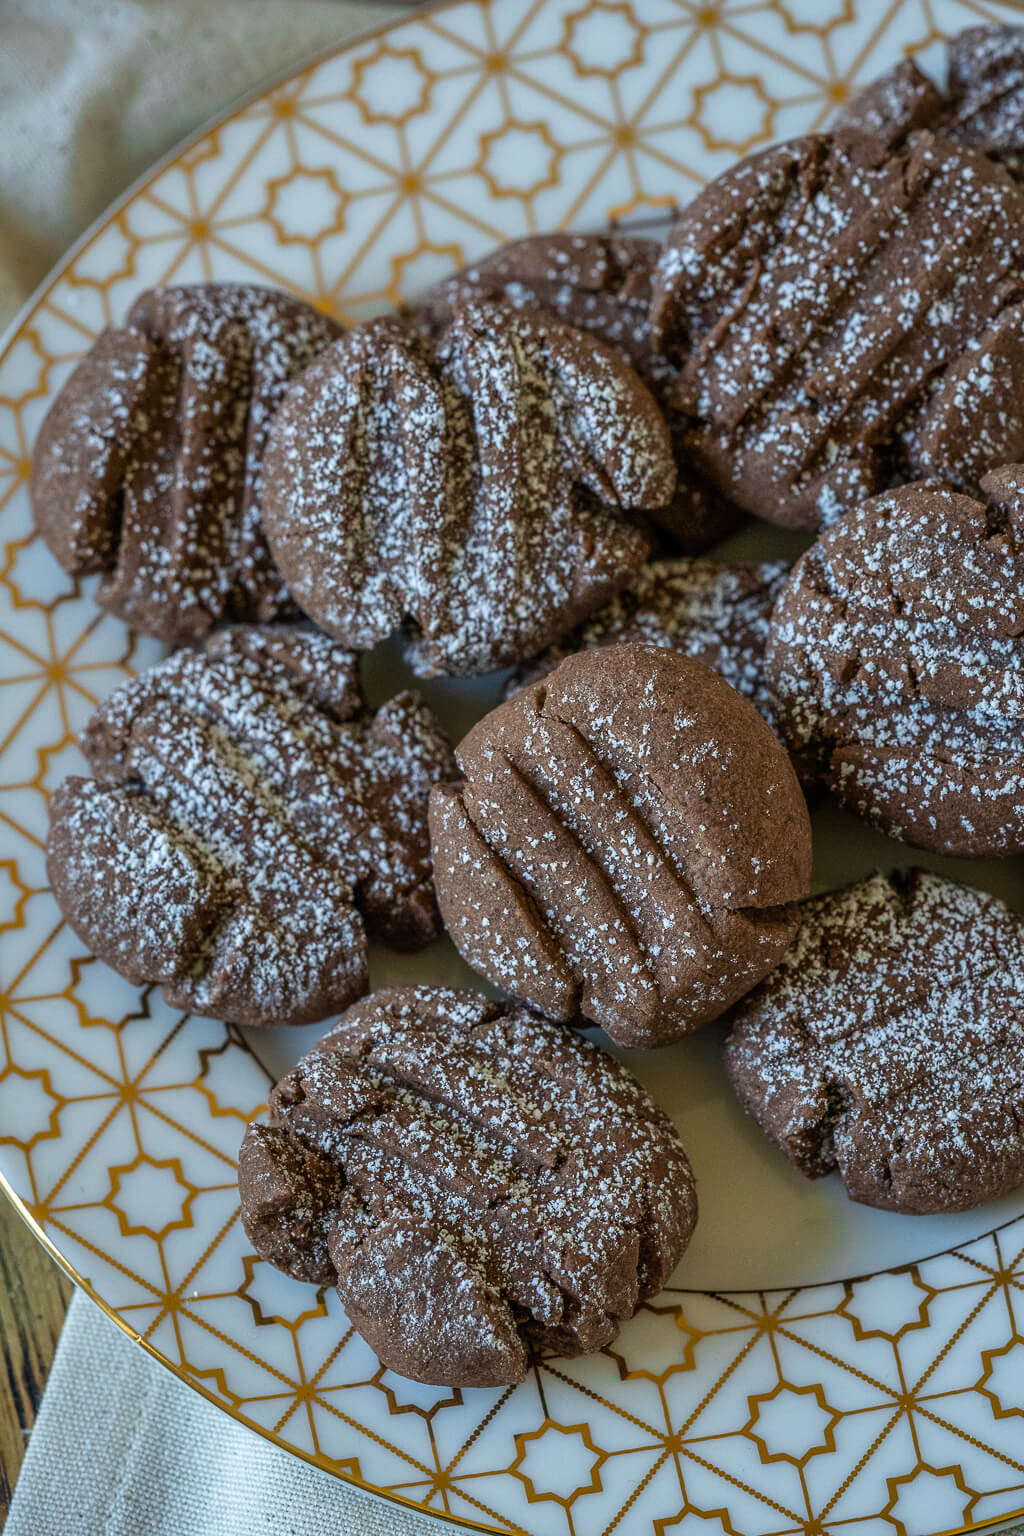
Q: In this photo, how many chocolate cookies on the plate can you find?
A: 11